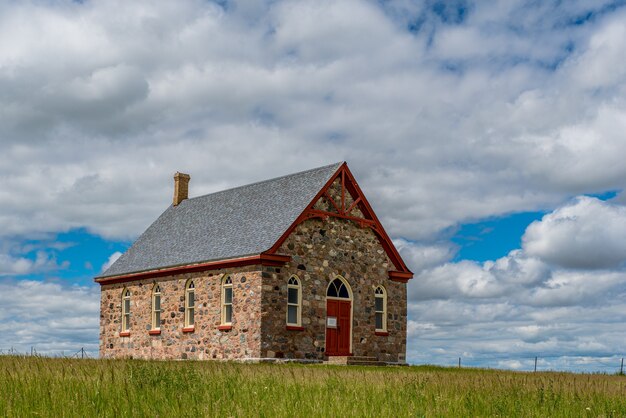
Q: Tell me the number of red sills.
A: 6